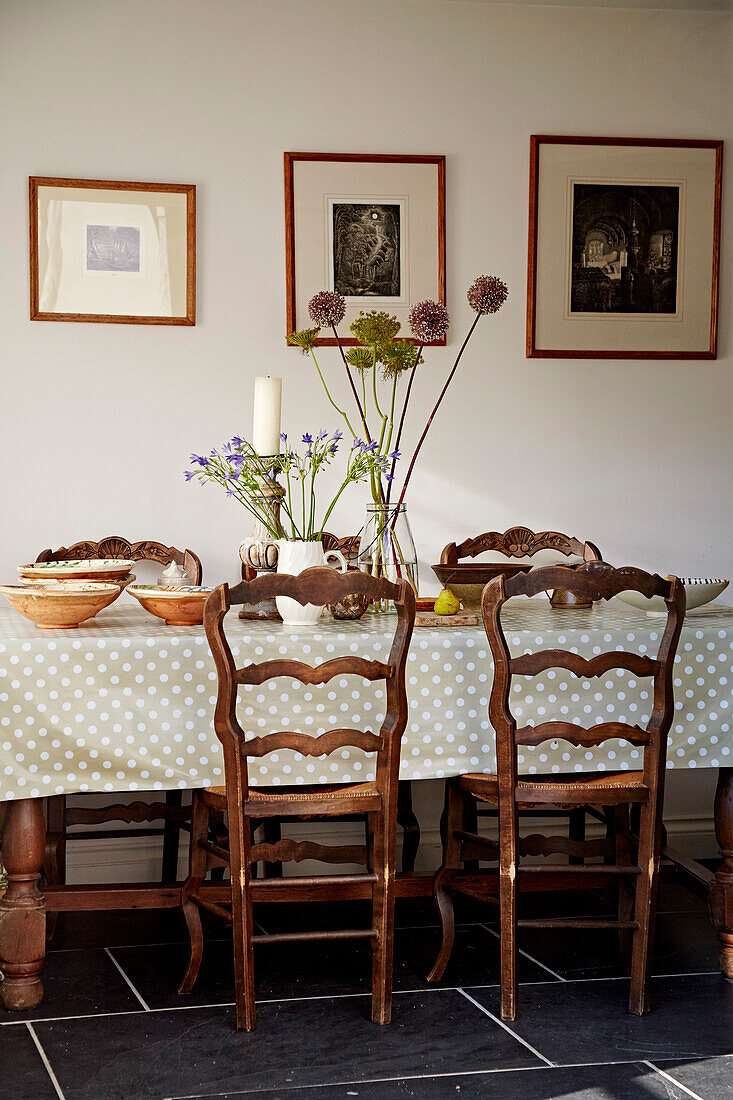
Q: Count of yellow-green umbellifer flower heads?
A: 4